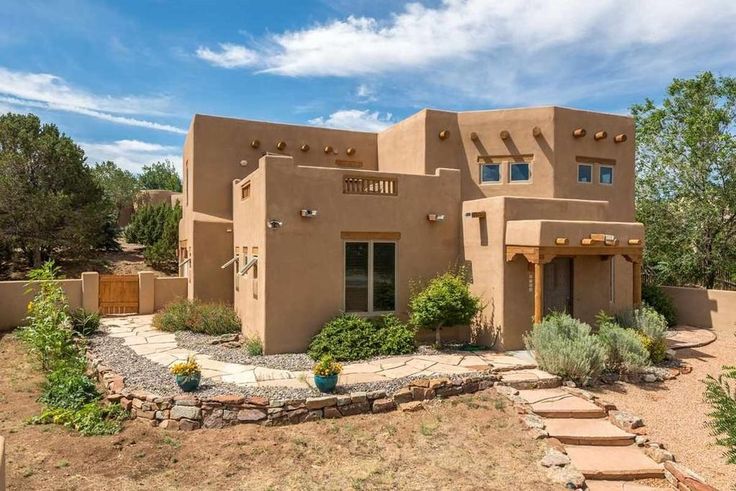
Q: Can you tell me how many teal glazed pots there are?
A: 2